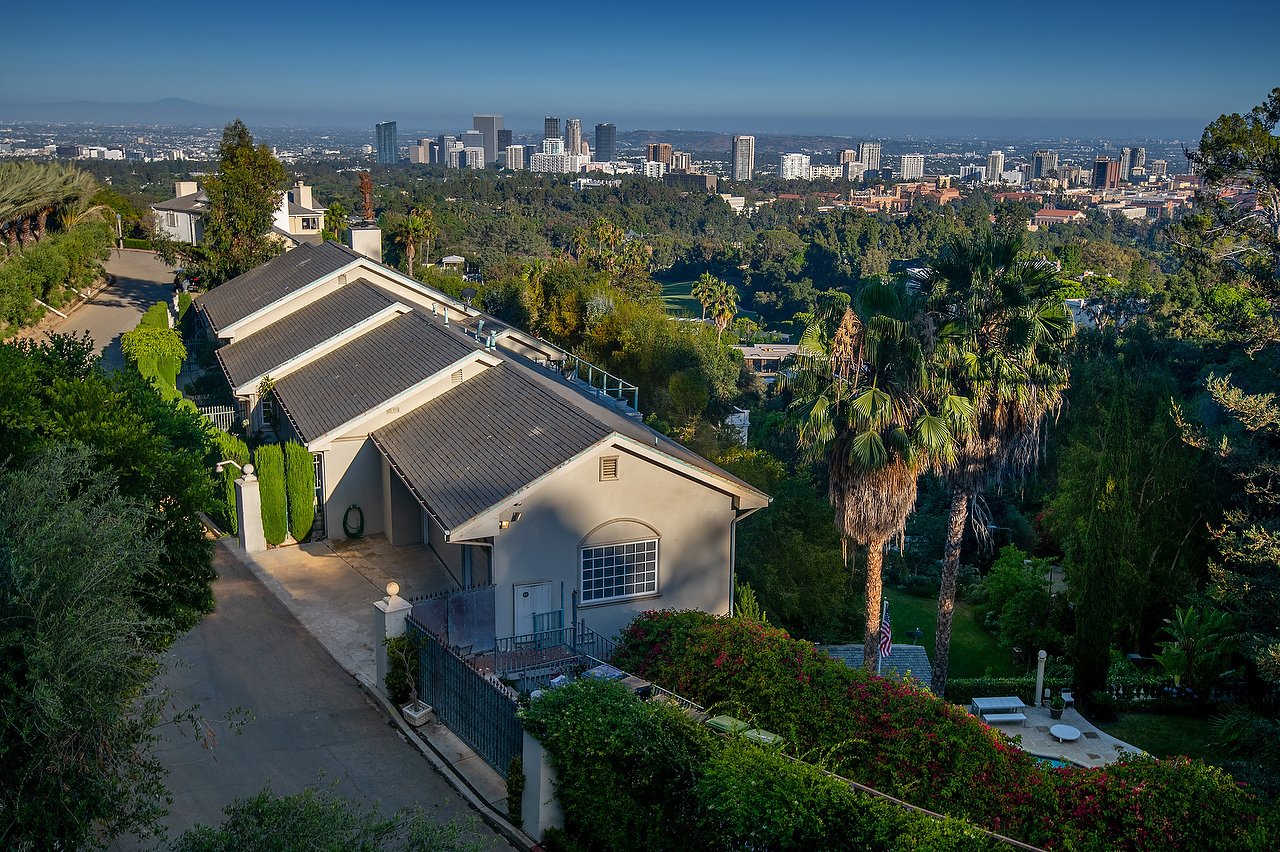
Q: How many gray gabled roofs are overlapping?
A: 4